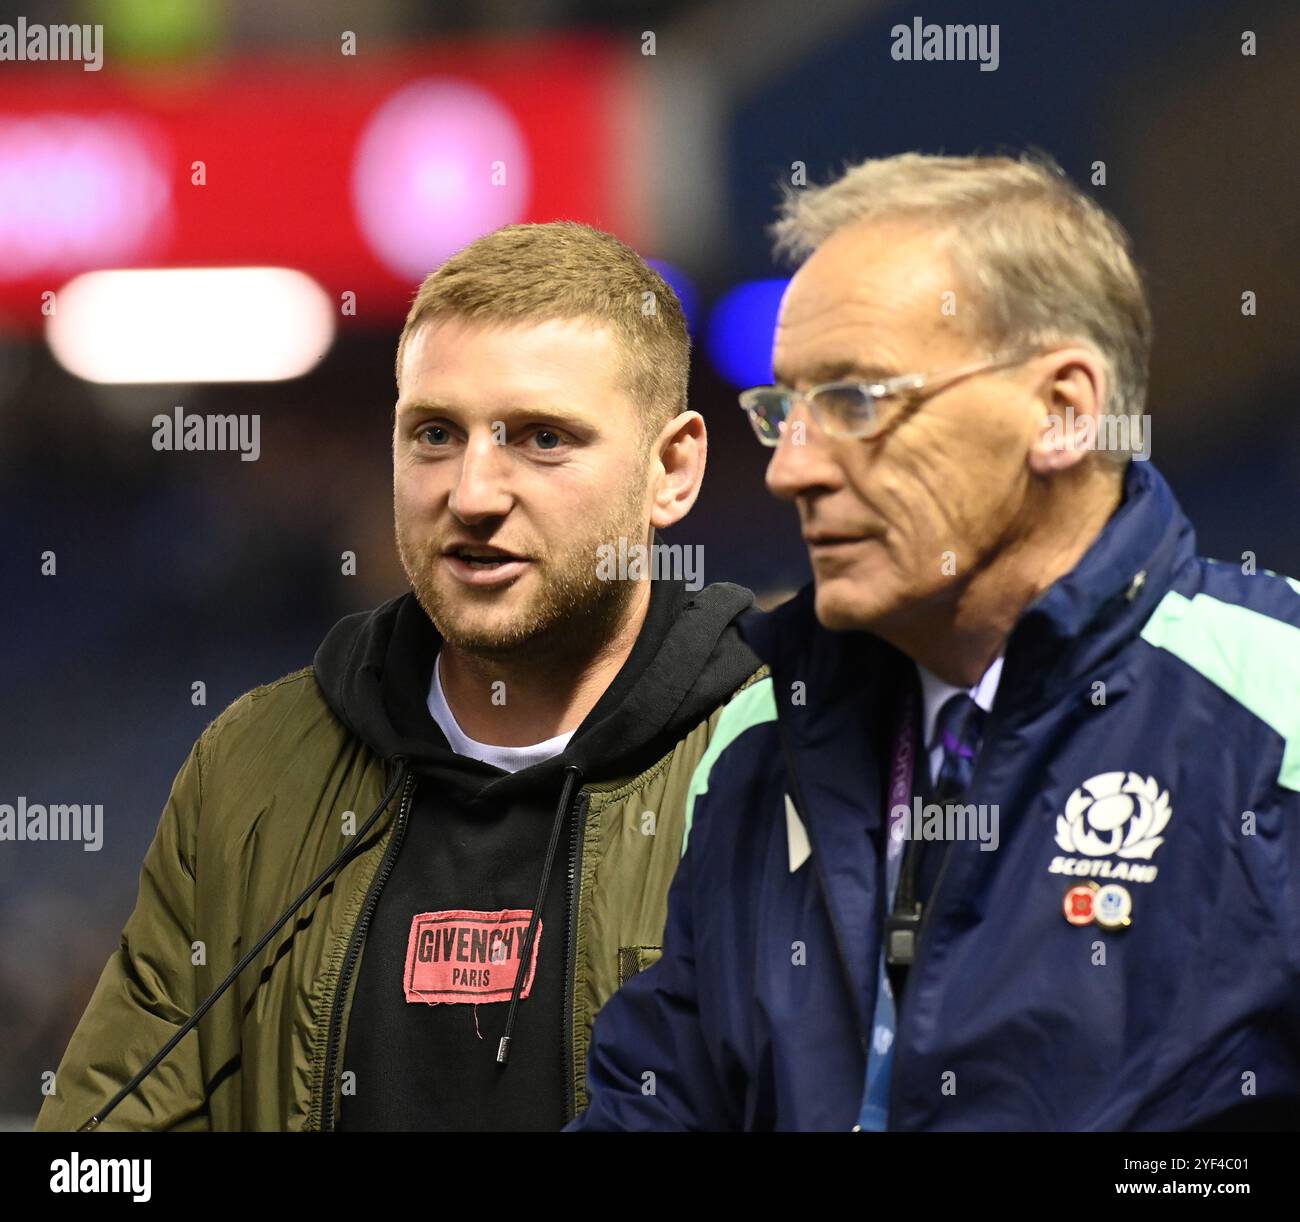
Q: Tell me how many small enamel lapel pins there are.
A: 2